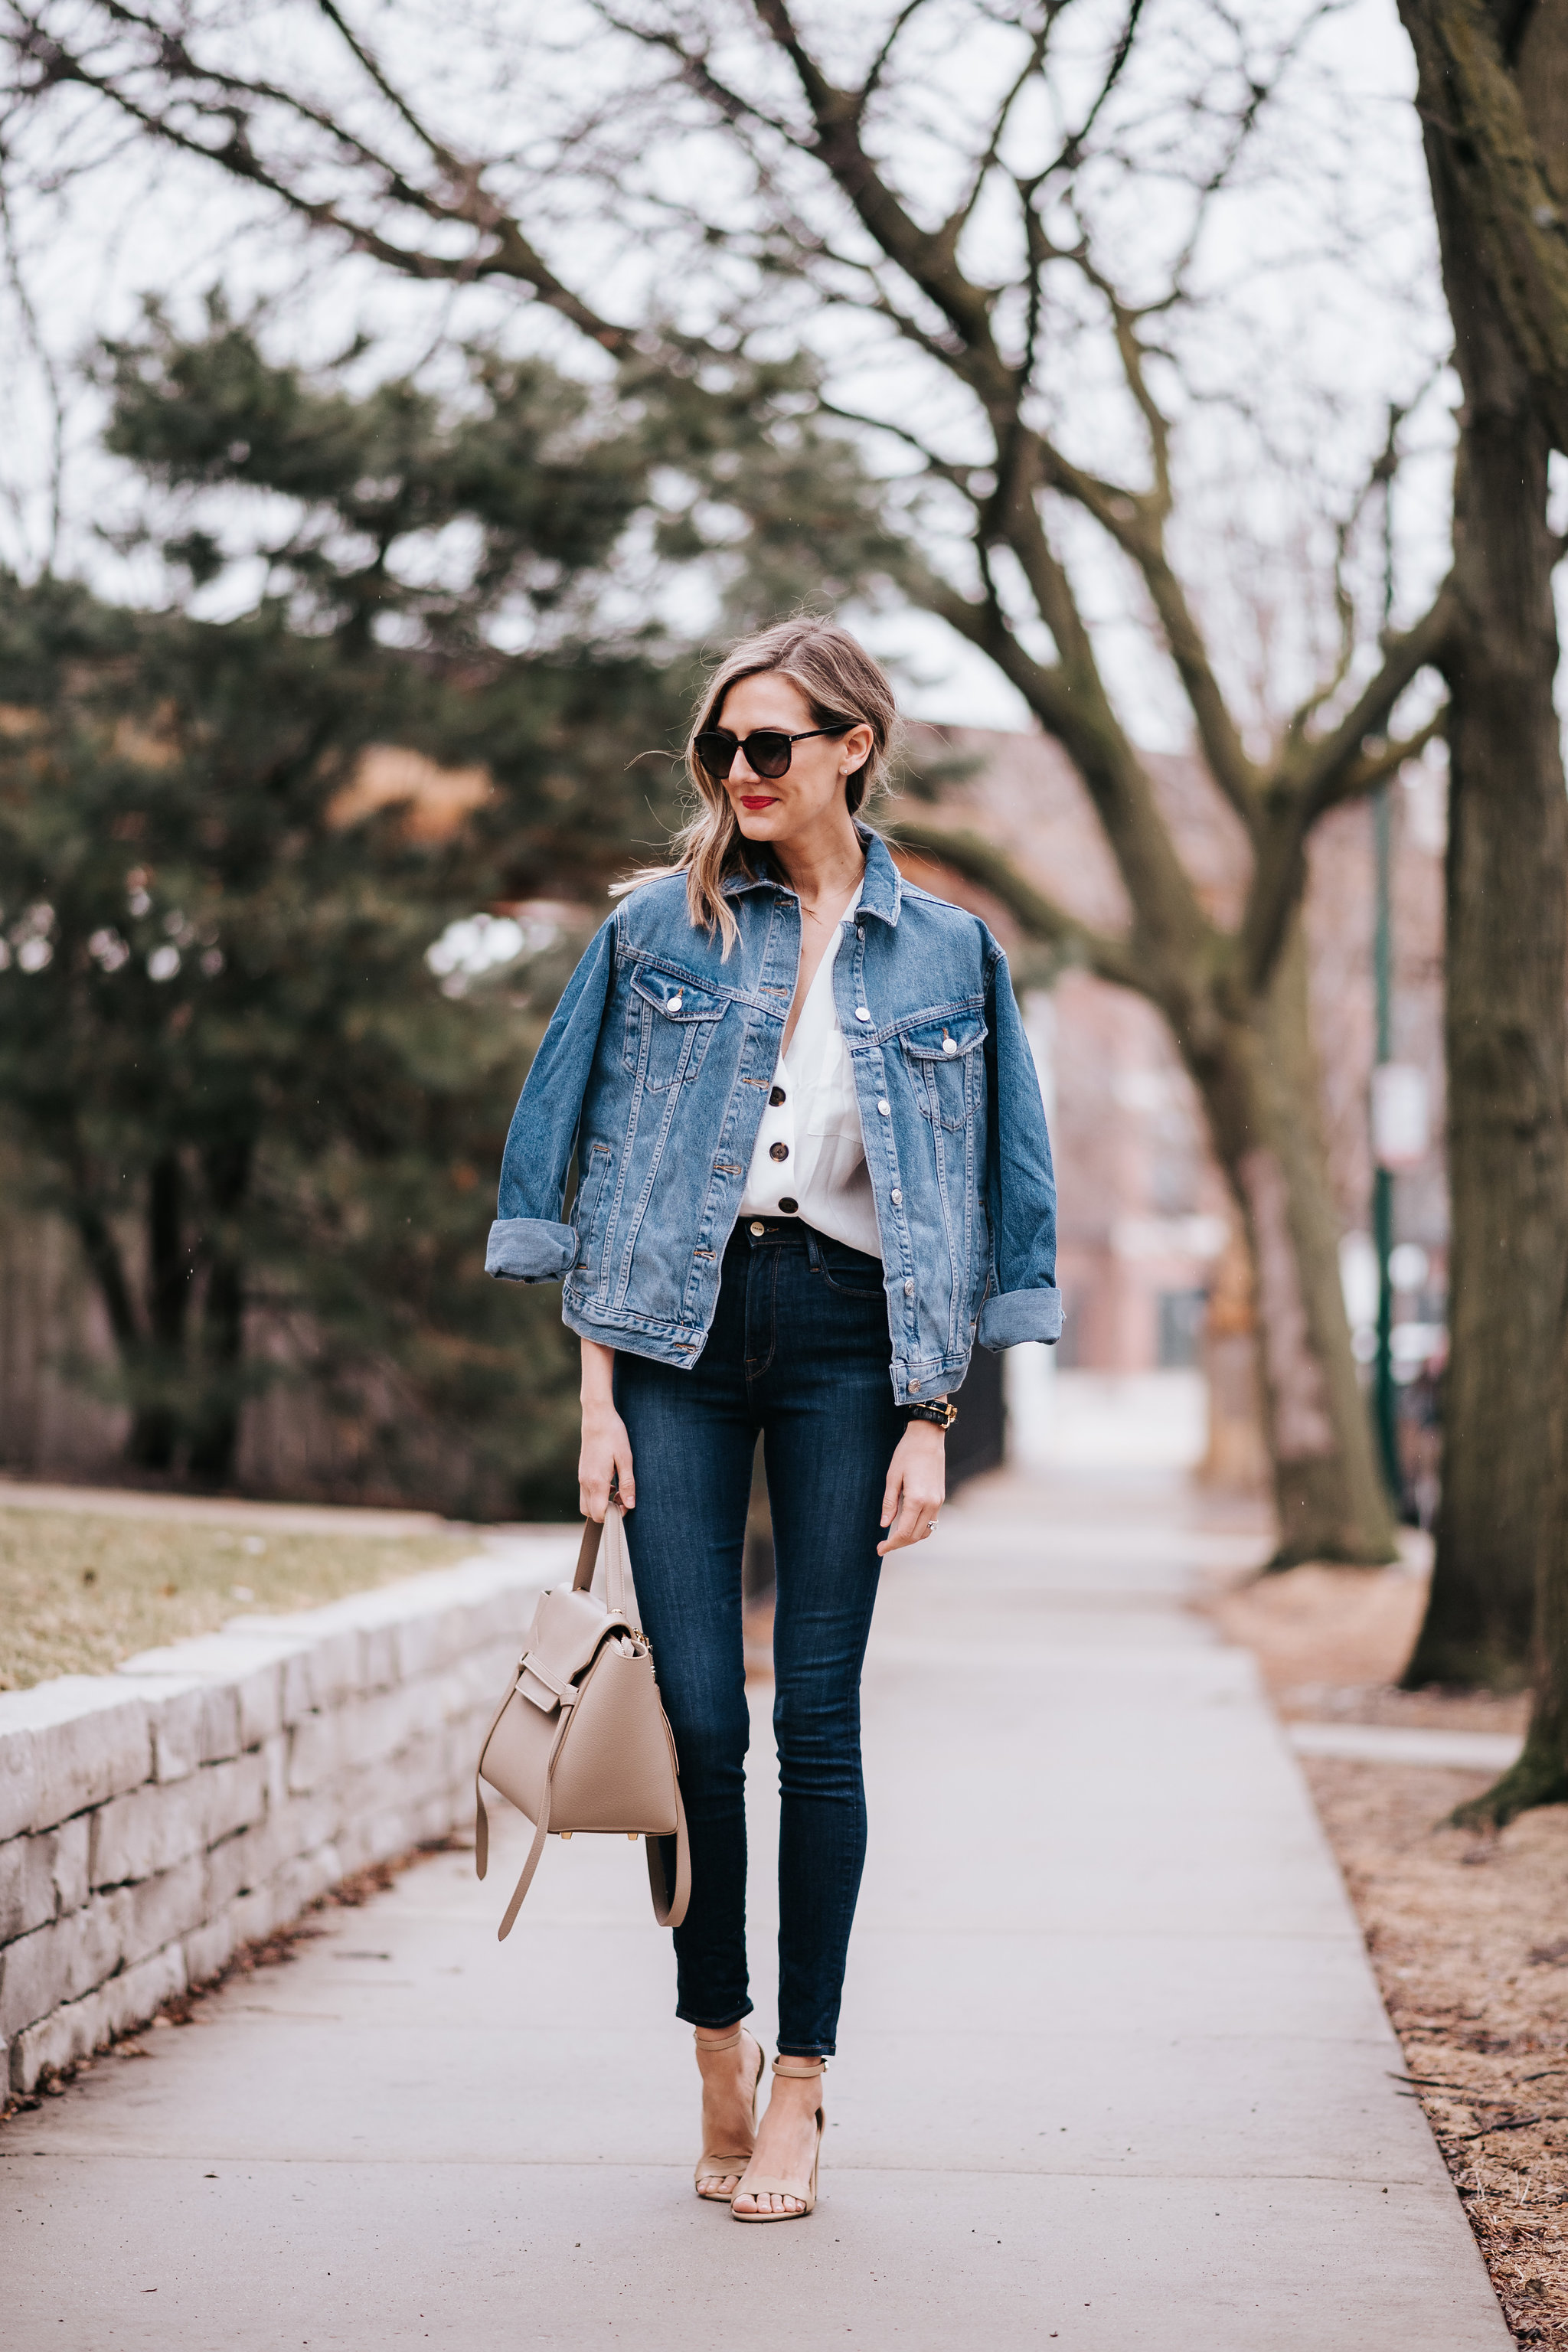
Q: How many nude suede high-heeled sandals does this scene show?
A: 2